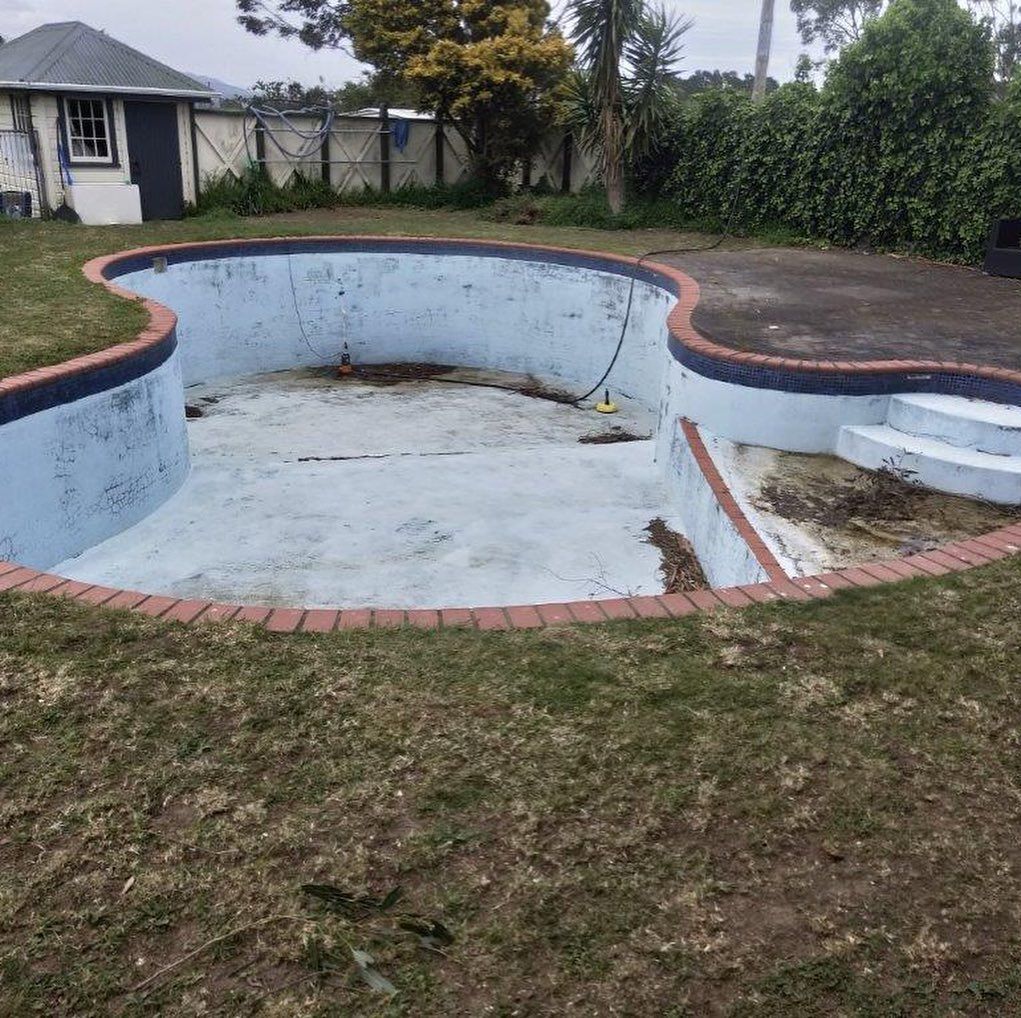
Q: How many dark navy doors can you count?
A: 1